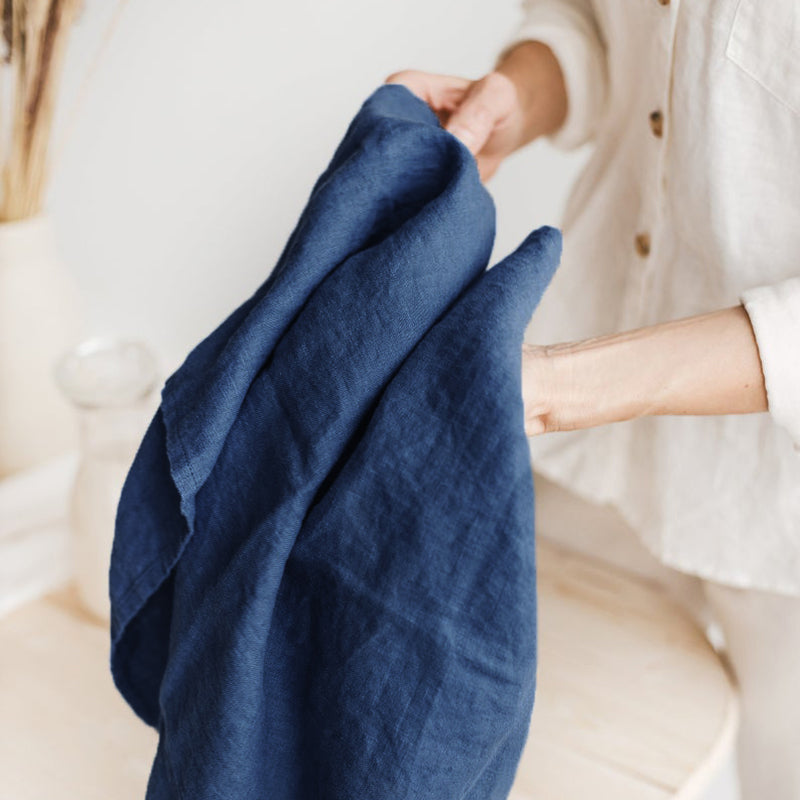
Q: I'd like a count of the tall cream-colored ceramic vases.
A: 1